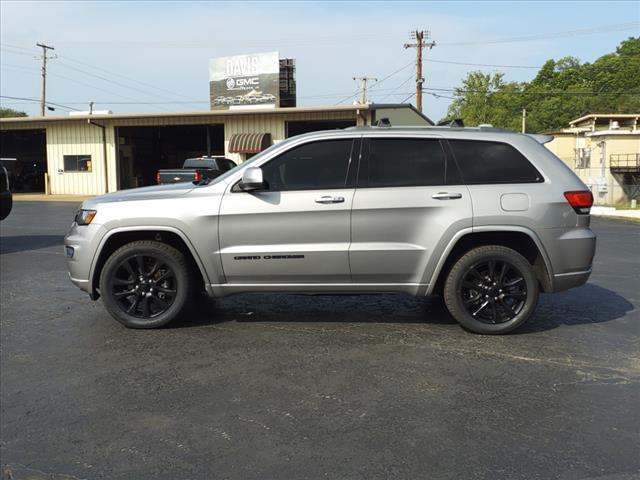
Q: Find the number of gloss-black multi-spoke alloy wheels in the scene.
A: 2